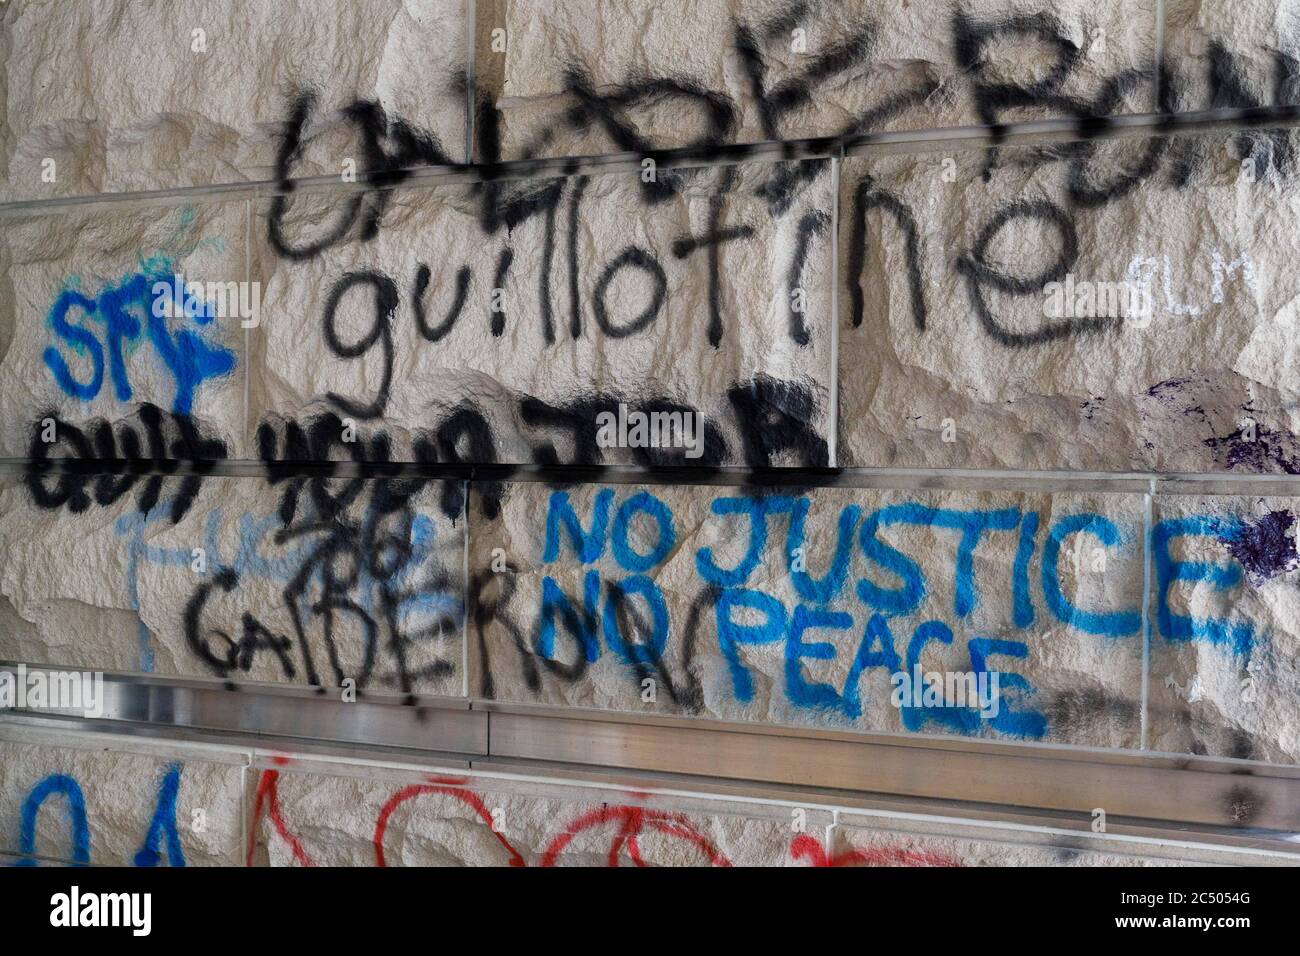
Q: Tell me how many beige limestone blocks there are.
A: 12